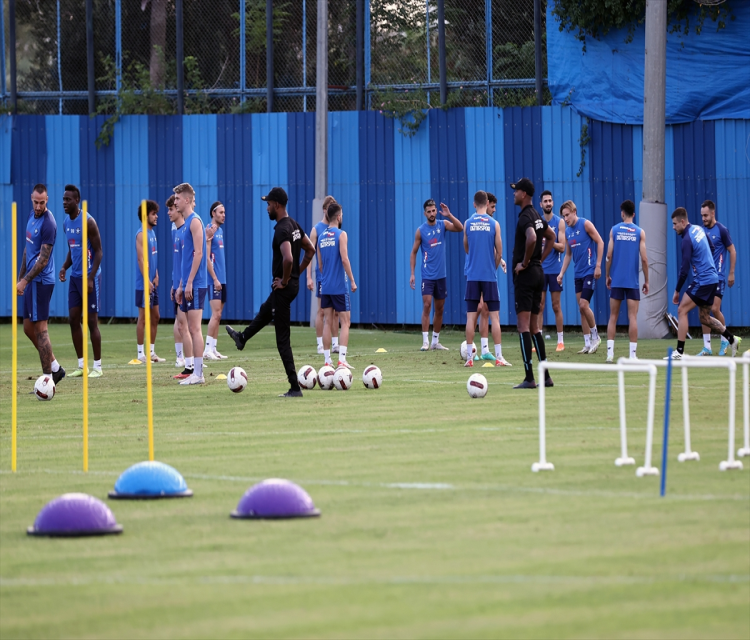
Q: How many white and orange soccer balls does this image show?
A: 8